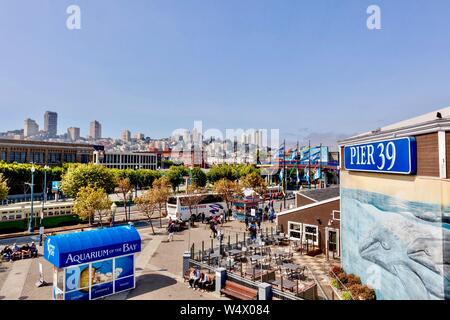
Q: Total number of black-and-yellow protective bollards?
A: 0